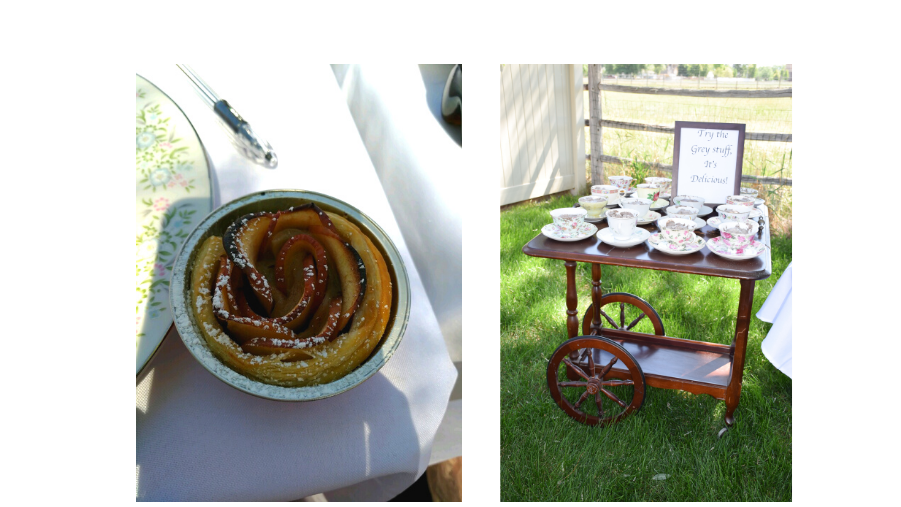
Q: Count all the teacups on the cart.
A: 15